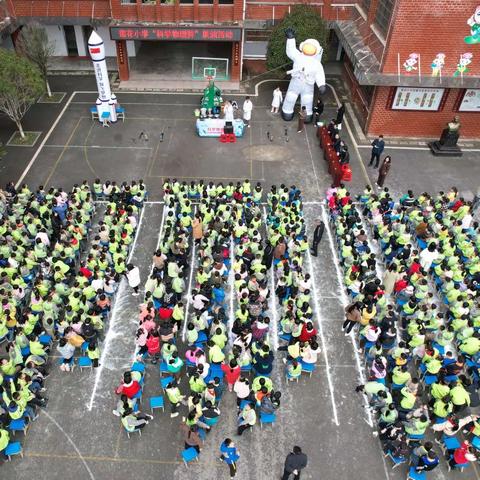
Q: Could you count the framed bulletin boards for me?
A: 2